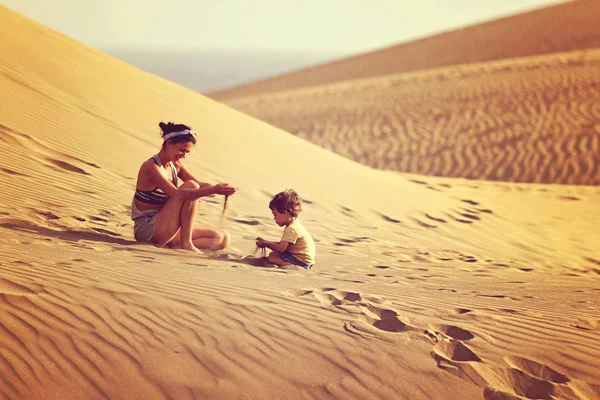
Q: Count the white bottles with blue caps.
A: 0